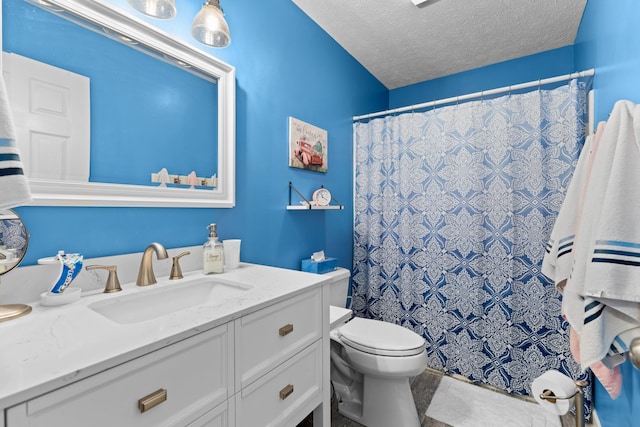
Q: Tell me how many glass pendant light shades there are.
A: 2